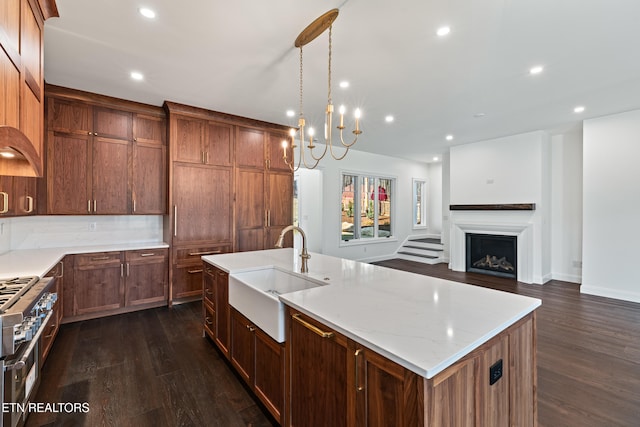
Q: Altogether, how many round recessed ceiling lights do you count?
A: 10